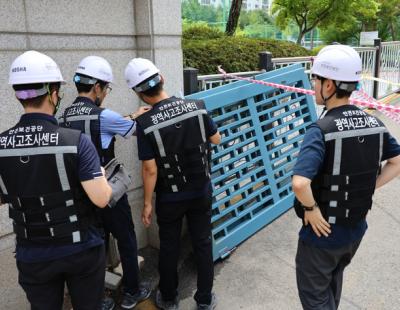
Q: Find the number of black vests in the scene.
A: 4